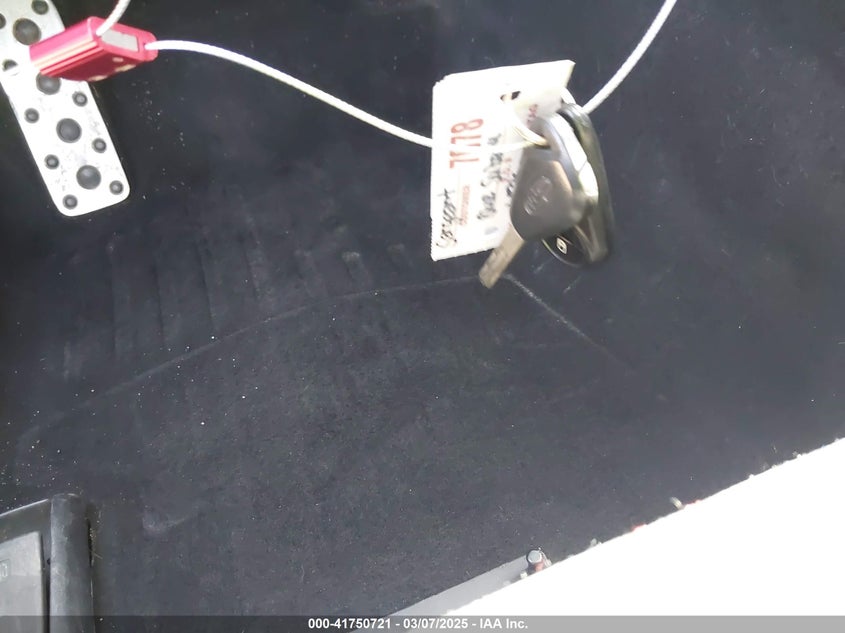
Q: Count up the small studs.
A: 9